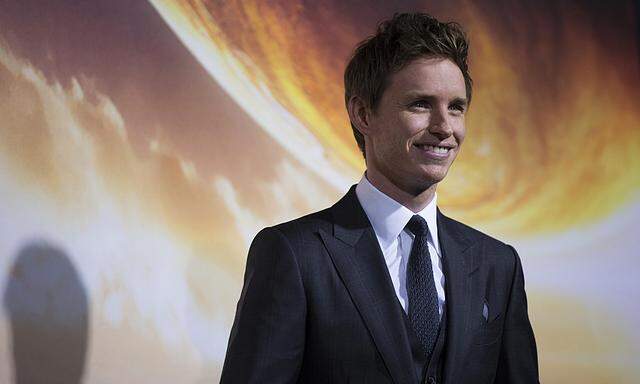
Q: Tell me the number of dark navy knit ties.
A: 1